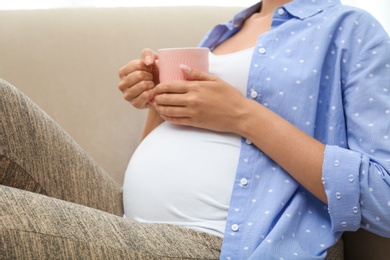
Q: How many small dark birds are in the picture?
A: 0